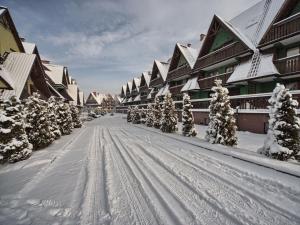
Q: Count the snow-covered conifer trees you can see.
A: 14